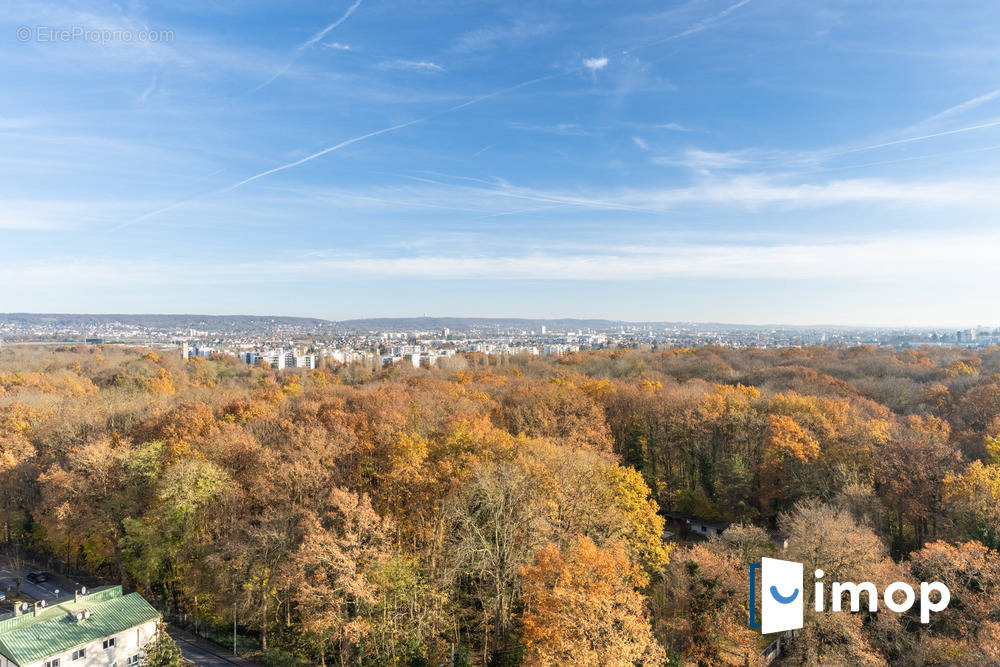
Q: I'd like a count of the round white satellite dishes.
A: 5